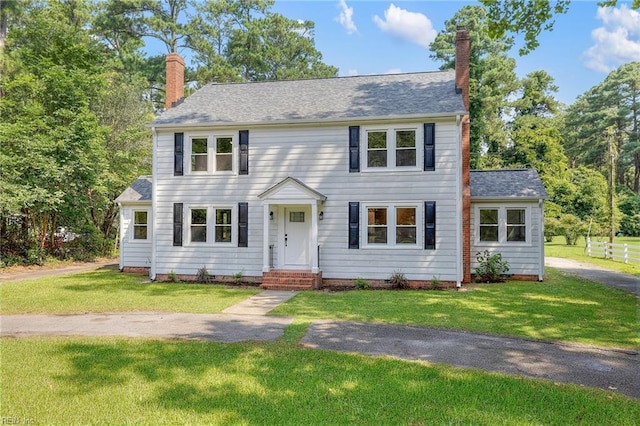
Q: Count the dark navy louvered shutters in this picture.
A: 8